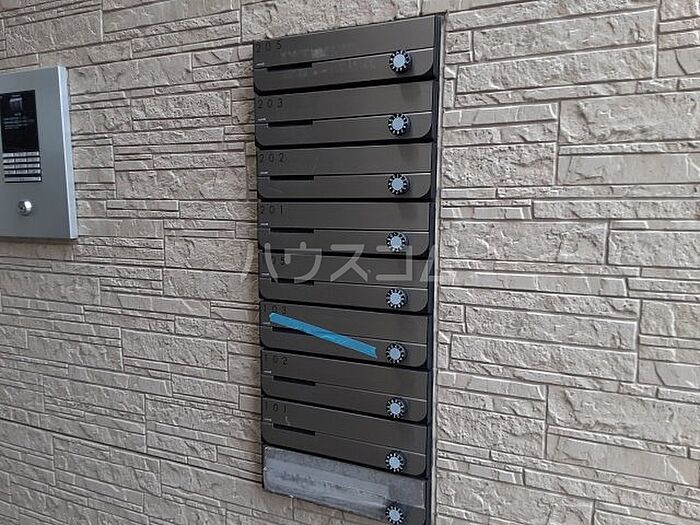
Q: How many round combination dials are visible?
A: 9